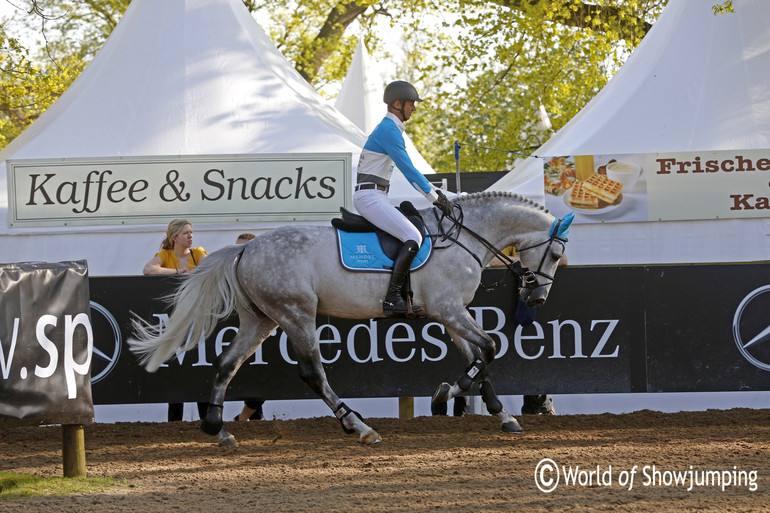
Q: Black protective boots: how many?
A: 4